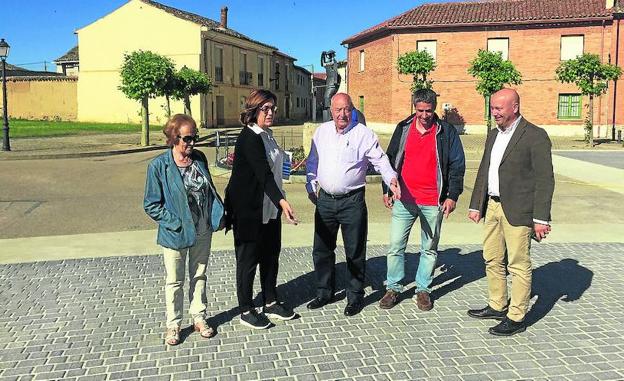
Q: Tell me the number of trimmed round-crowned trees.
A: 6